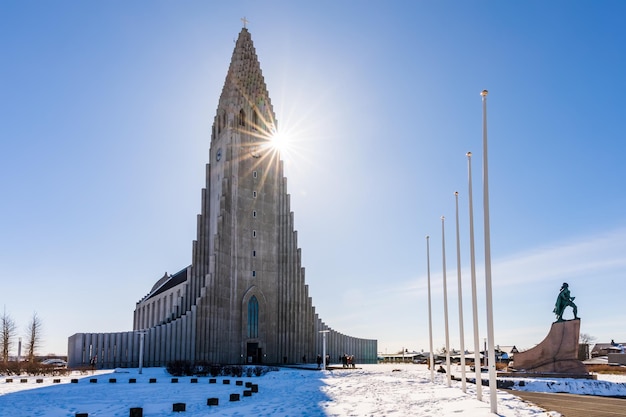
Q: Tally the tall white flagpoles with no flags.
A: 5